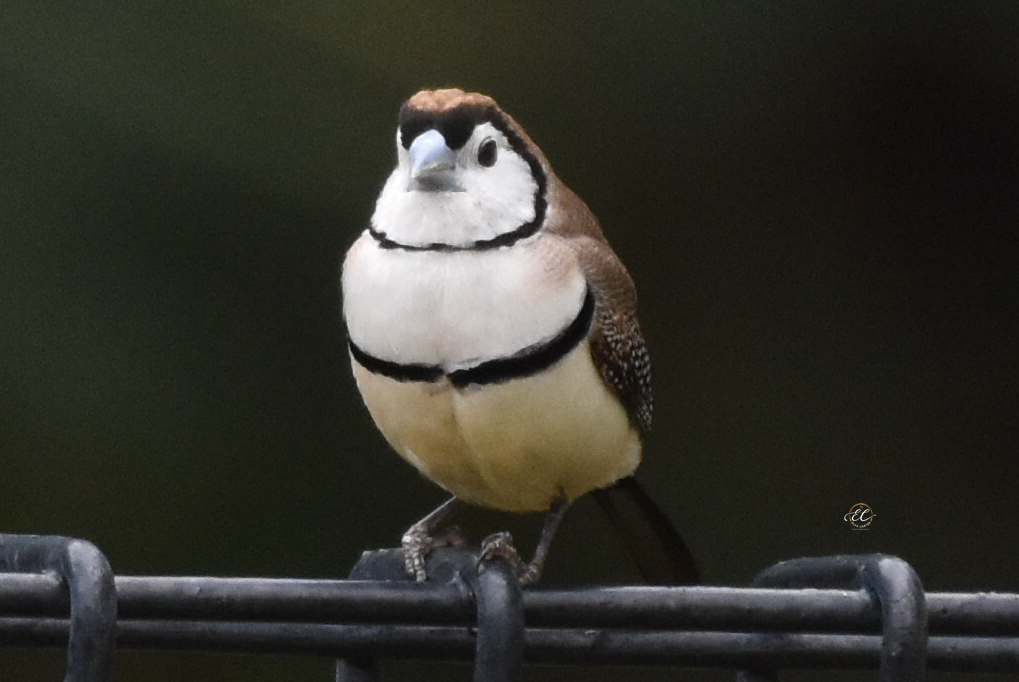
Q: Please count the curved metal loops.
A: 3